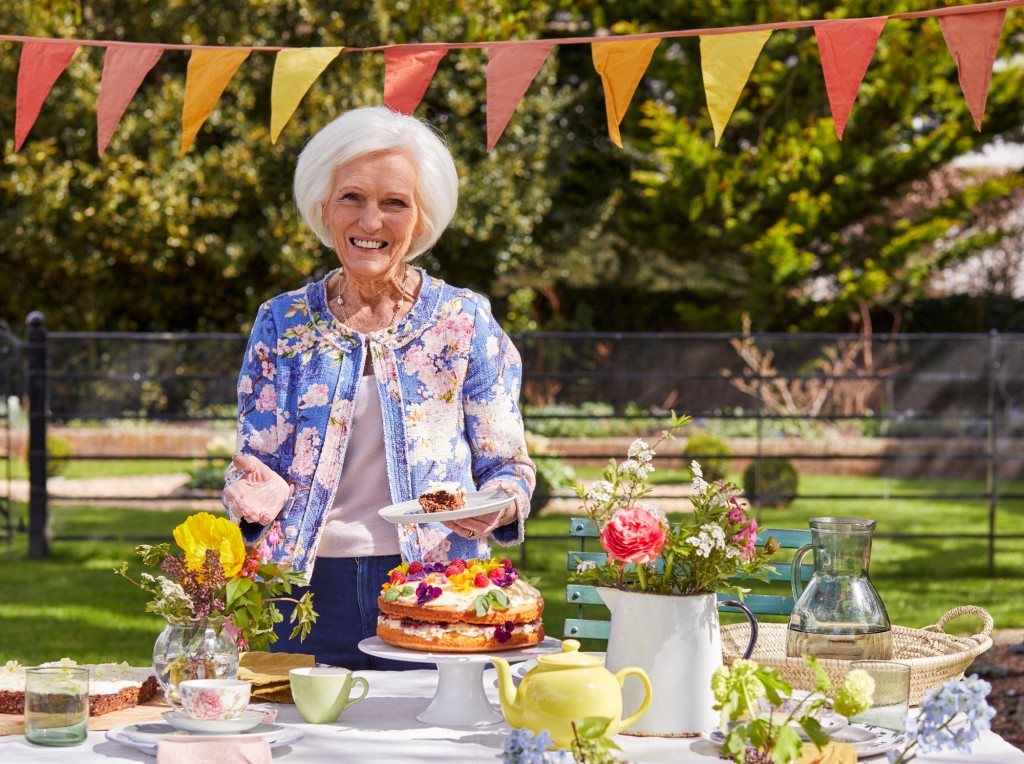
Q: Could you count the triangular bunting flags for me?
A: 10